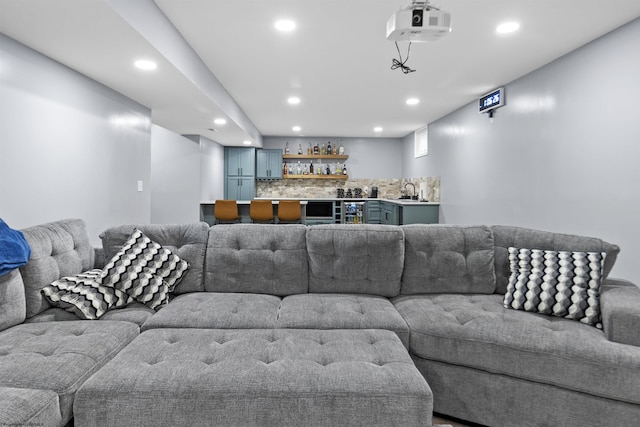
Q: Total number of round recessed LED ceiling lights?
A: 9